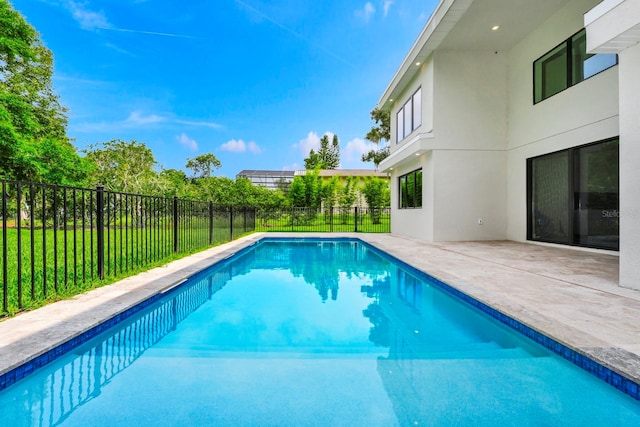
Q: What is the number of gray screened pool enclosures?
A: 1